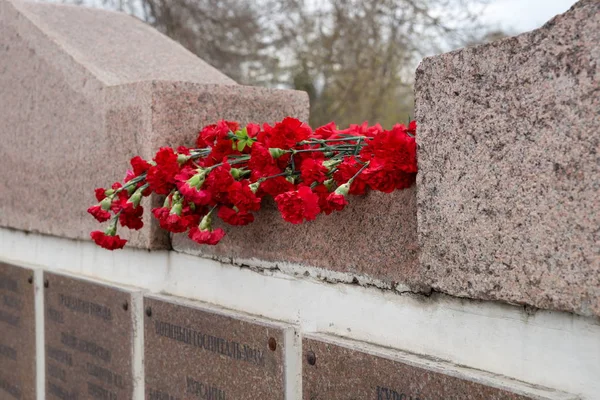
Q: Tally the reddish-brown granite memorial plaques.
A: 4